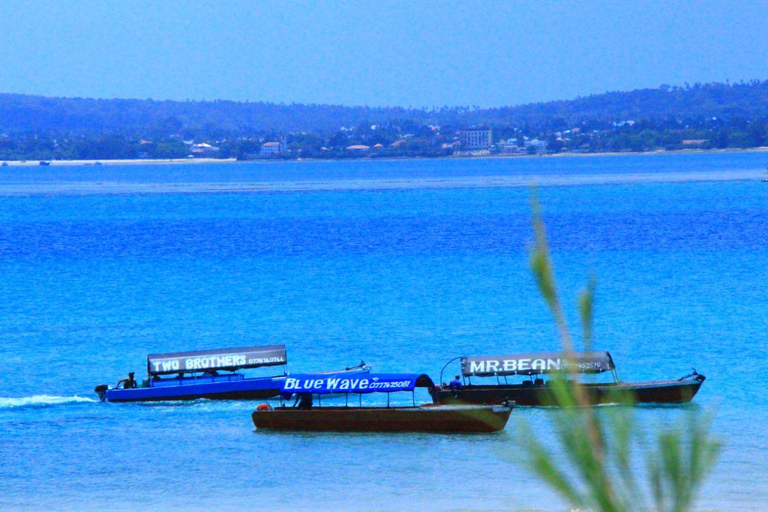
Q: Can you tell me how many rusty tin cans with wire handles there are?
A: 0